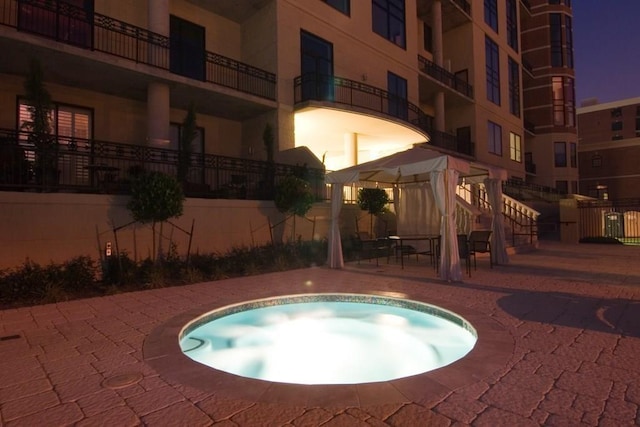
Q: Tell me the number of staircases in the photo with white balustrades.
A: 1